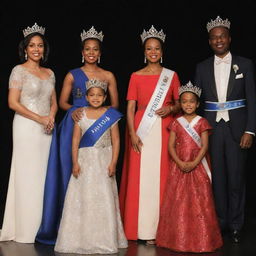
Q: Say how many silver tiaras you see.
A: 6